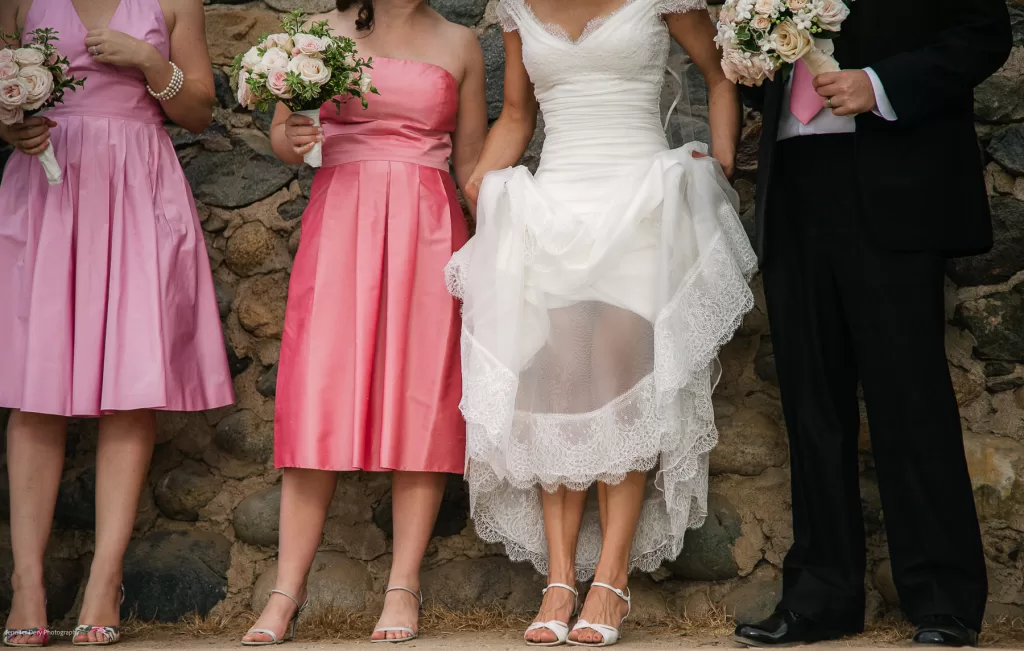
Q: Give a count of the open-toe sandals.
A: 6